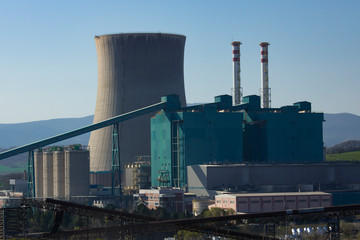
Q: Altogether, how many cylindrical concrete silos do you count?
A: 4